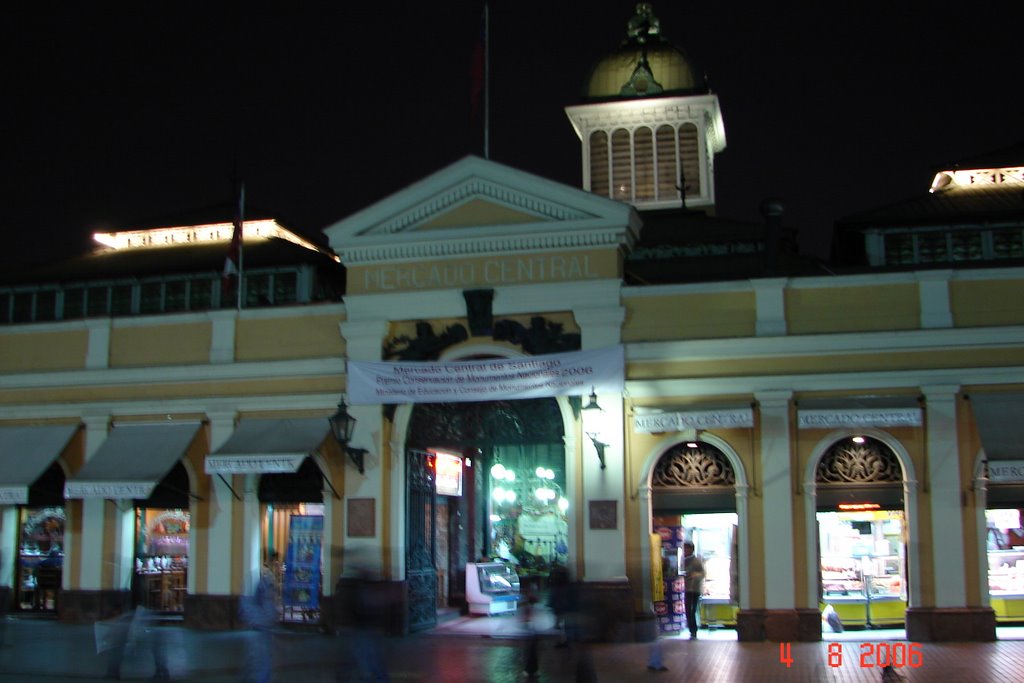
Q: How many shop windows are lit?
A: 6